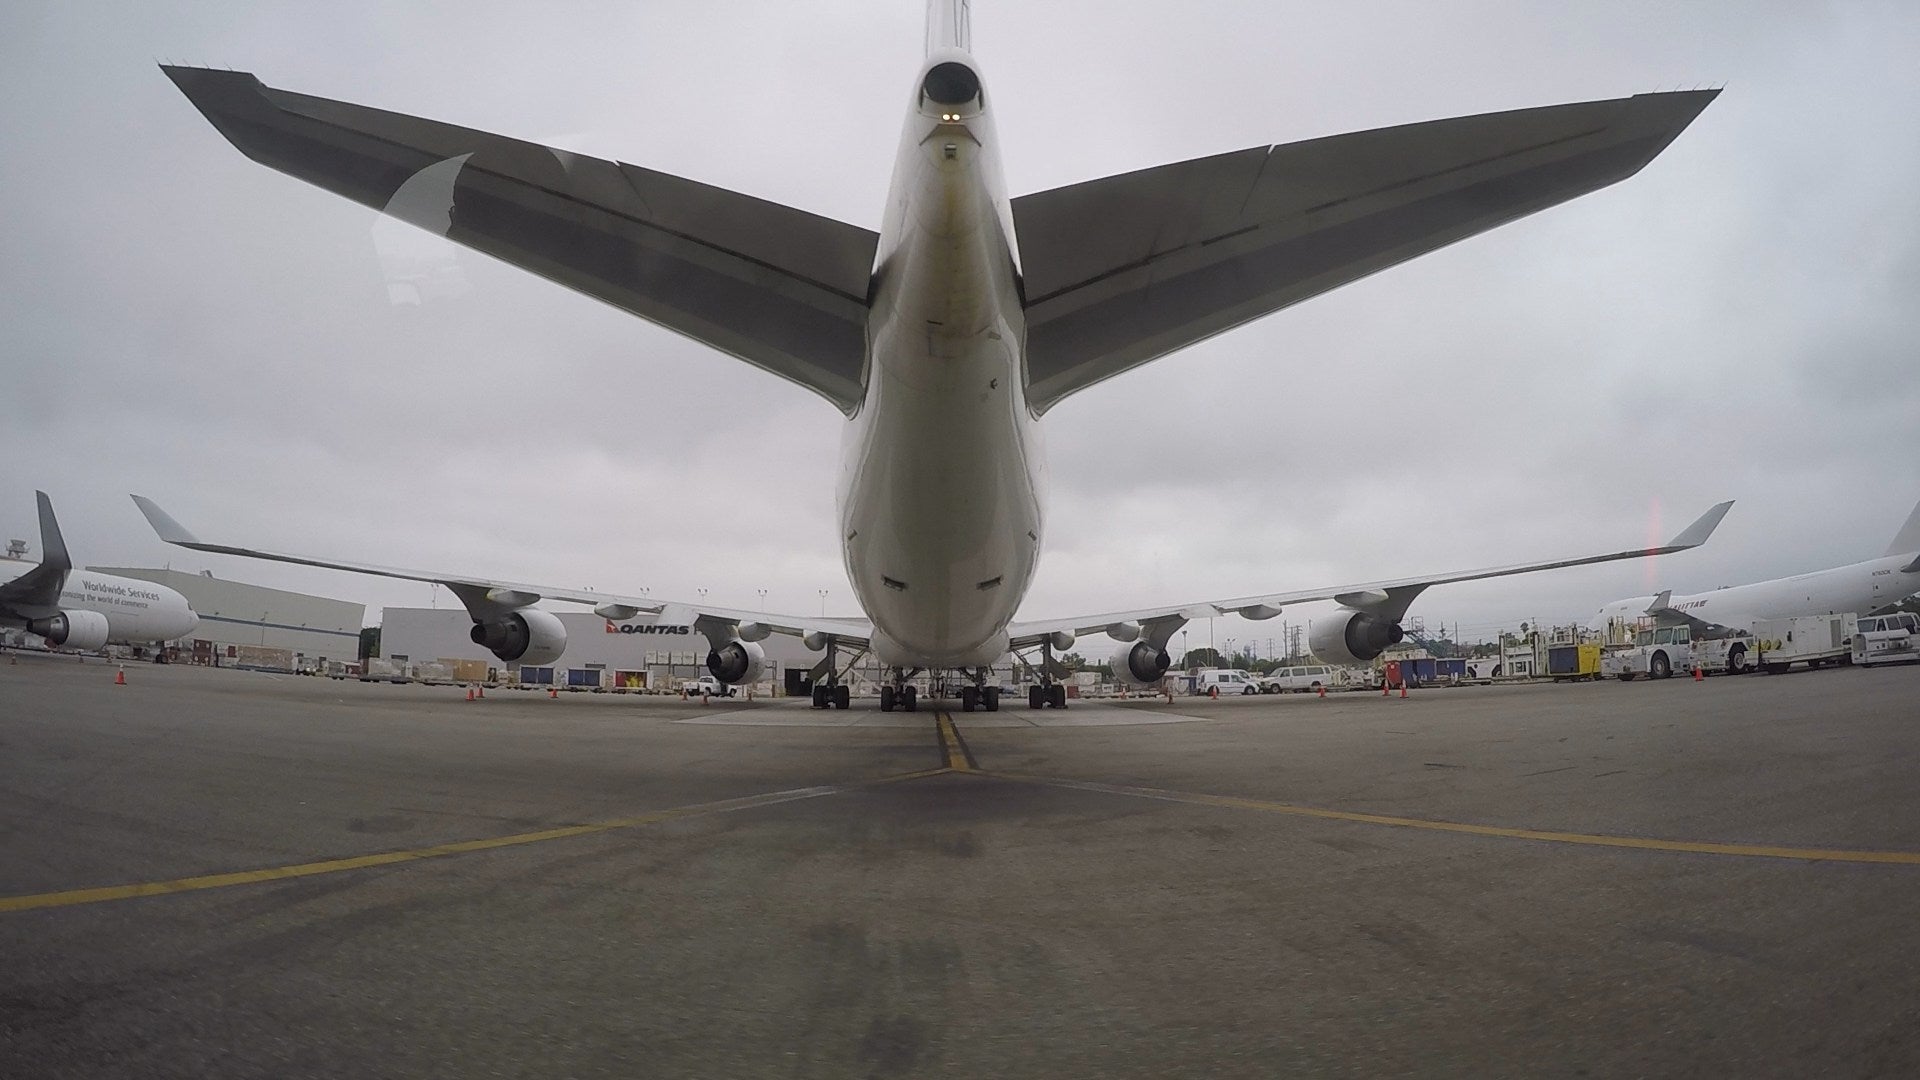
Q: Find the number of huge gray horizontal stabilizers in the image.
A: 2